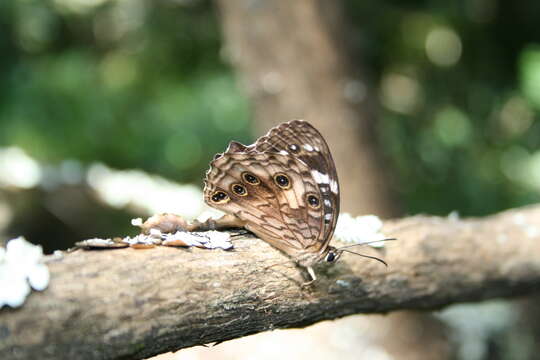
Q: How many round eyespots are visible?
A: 5